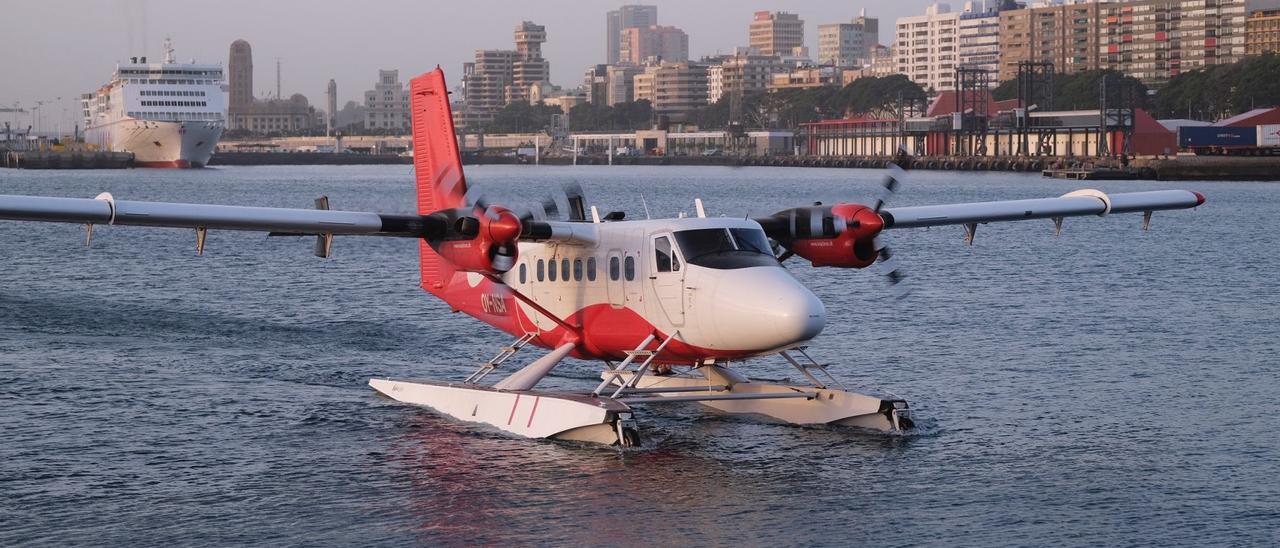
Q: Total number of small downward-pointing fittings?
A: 6